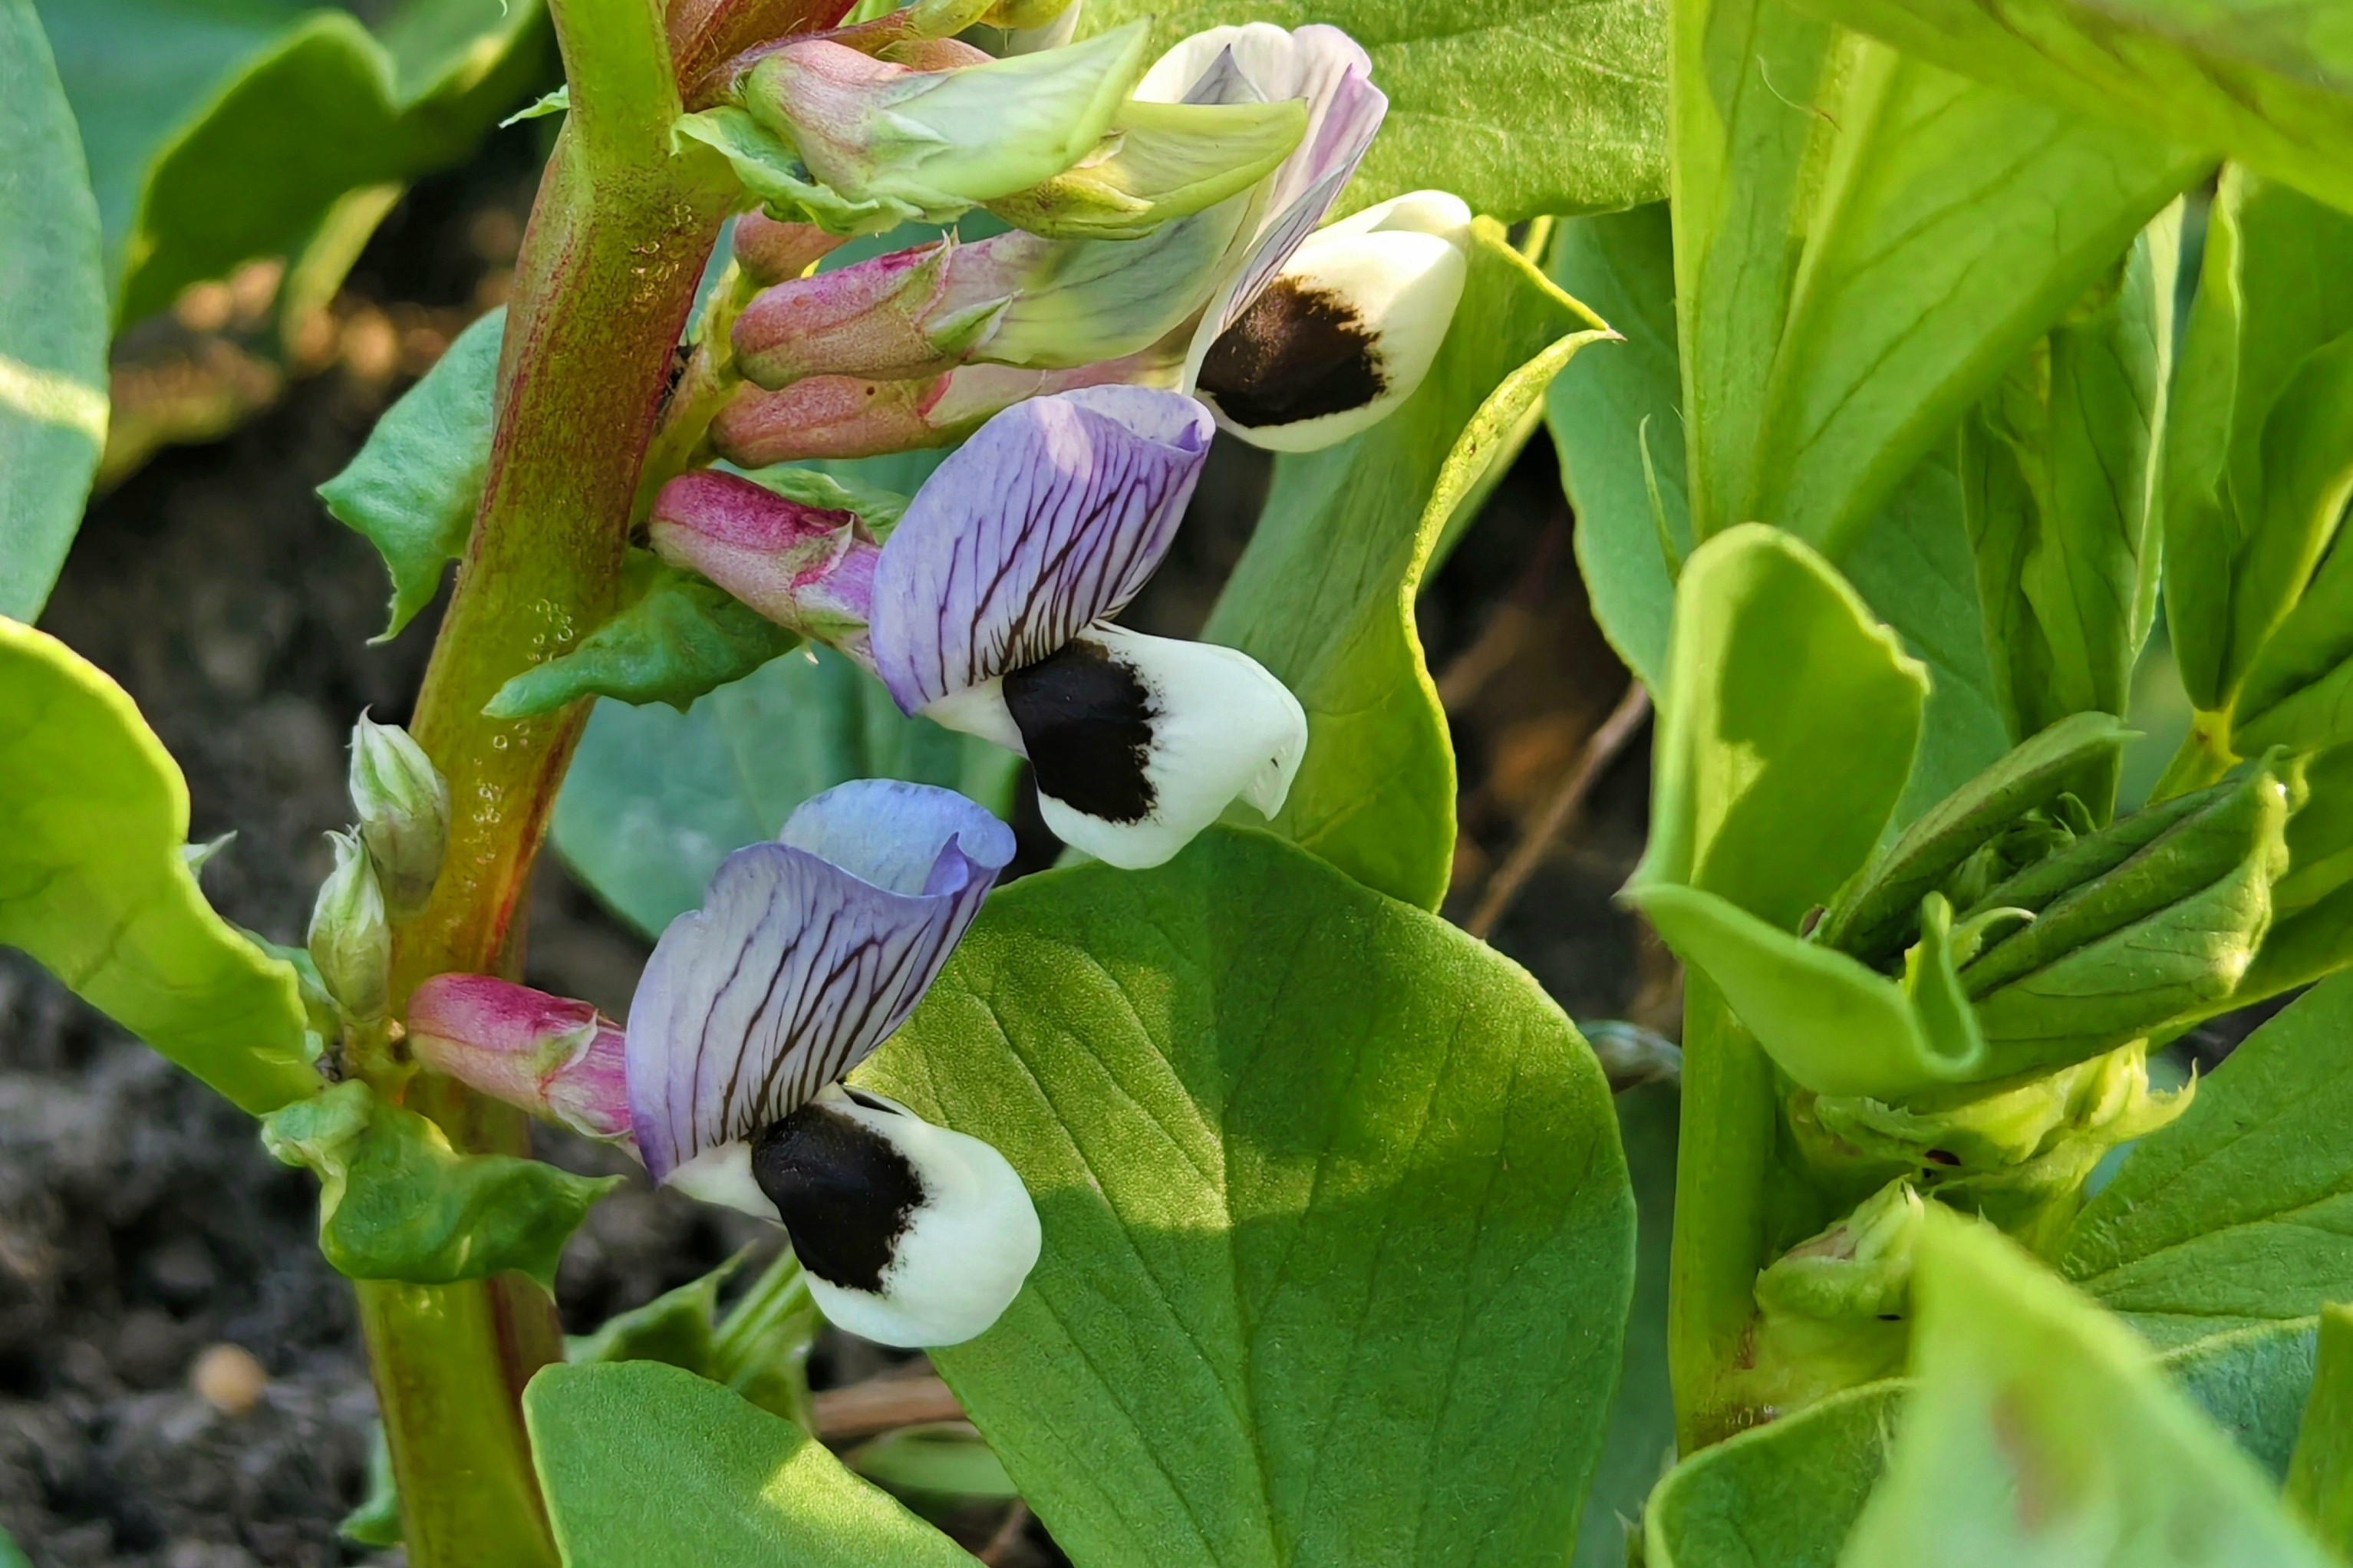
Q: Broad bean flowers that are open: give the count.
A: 3